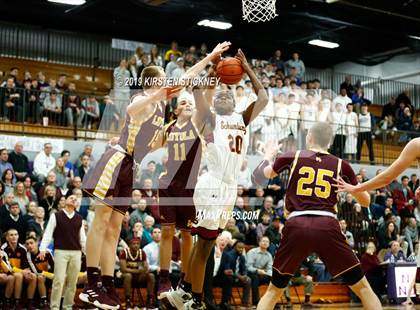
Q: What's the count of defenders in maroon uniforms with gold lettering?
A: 3